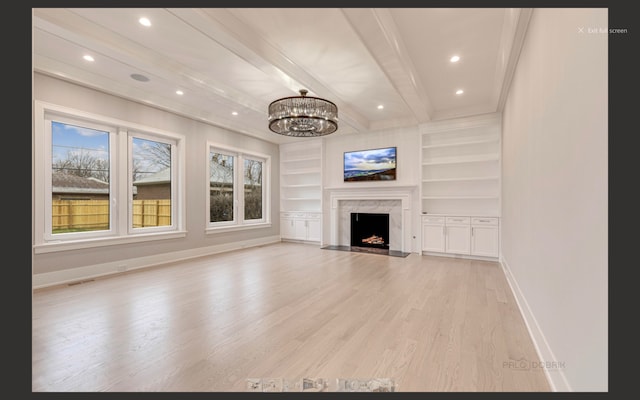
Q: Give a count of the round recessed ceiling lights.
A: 7